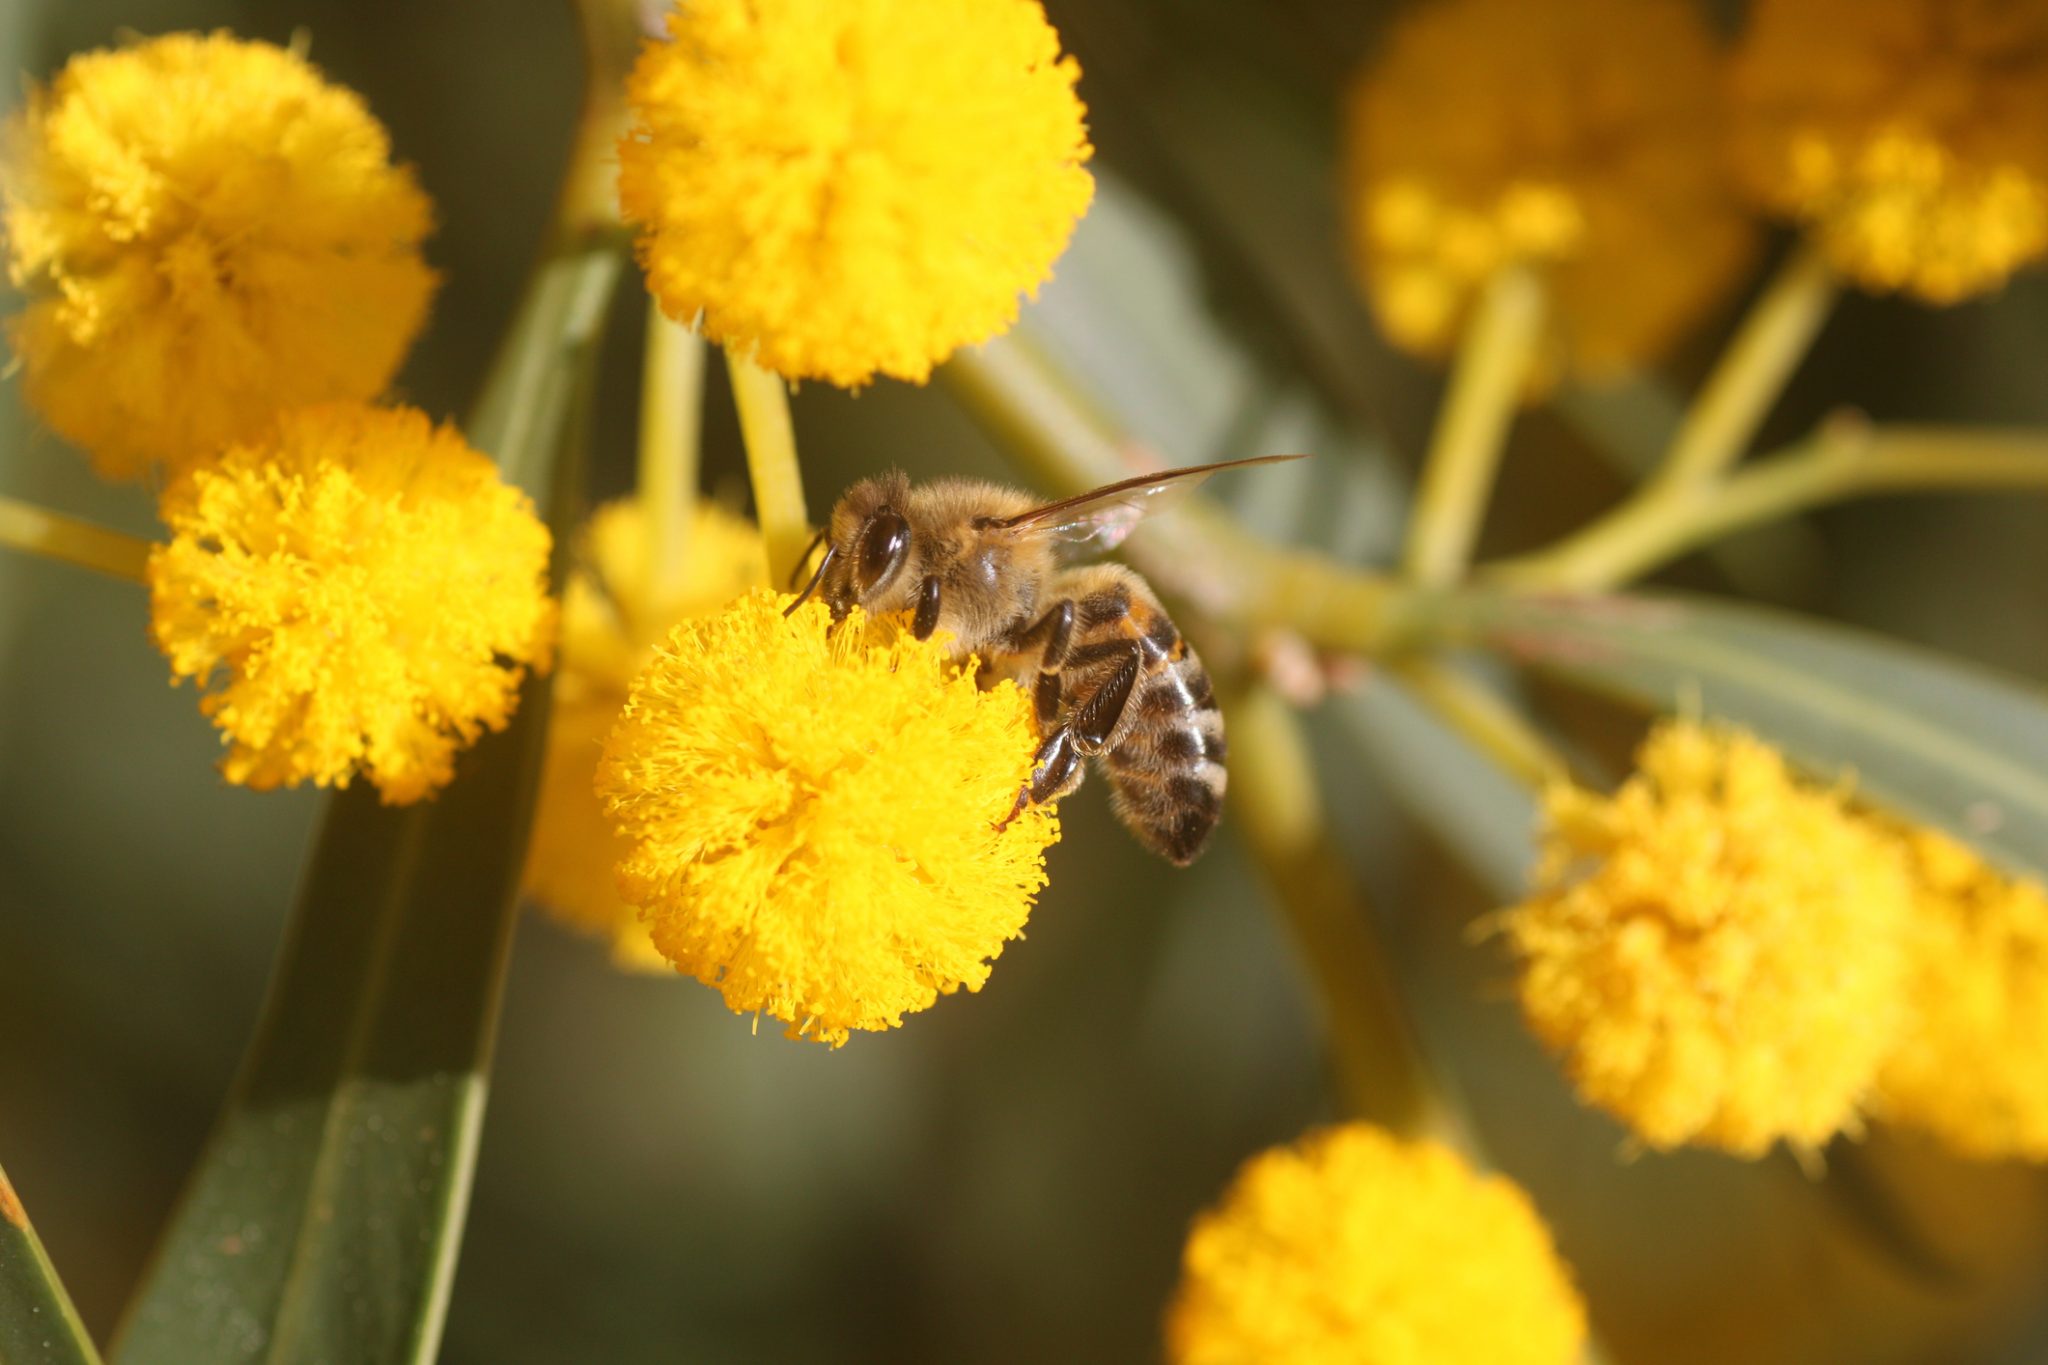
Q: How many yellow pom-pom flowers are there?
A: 10